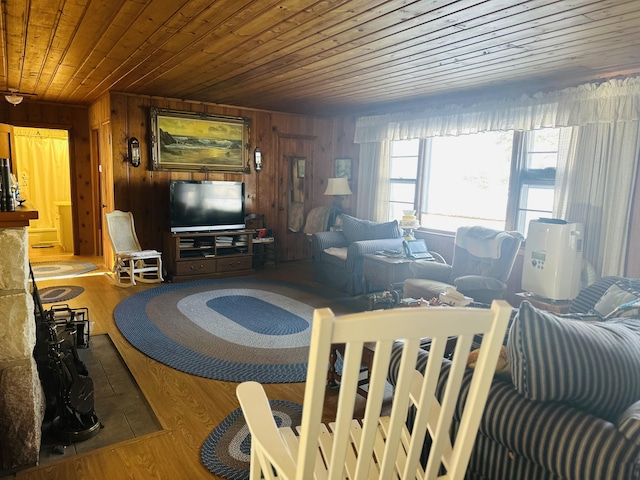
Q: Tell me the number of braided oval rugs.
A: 4